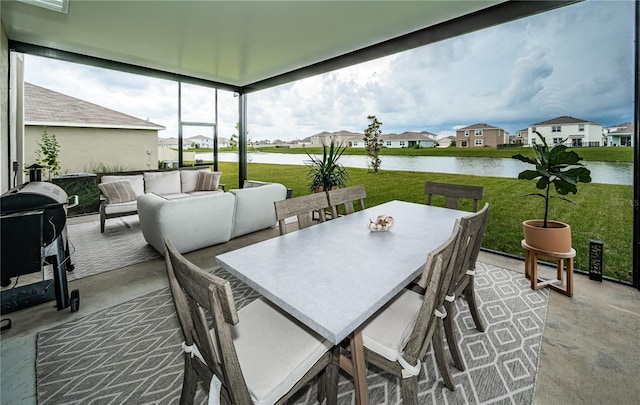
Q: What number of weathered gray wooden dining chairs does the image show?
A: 6